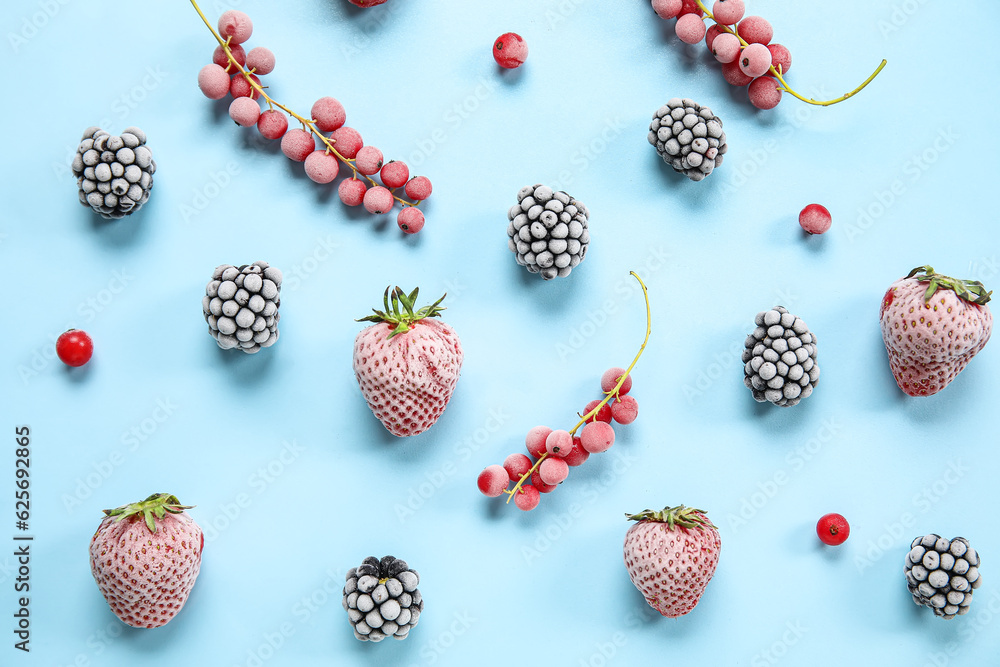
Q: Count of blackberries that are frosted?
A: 7